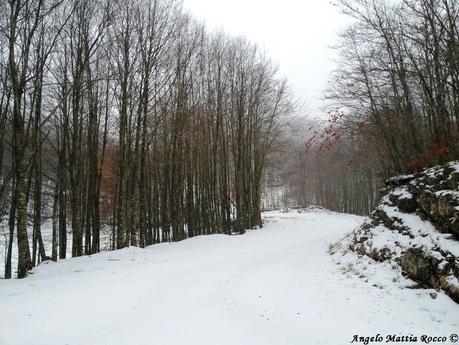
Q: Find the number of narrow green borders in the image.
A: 0